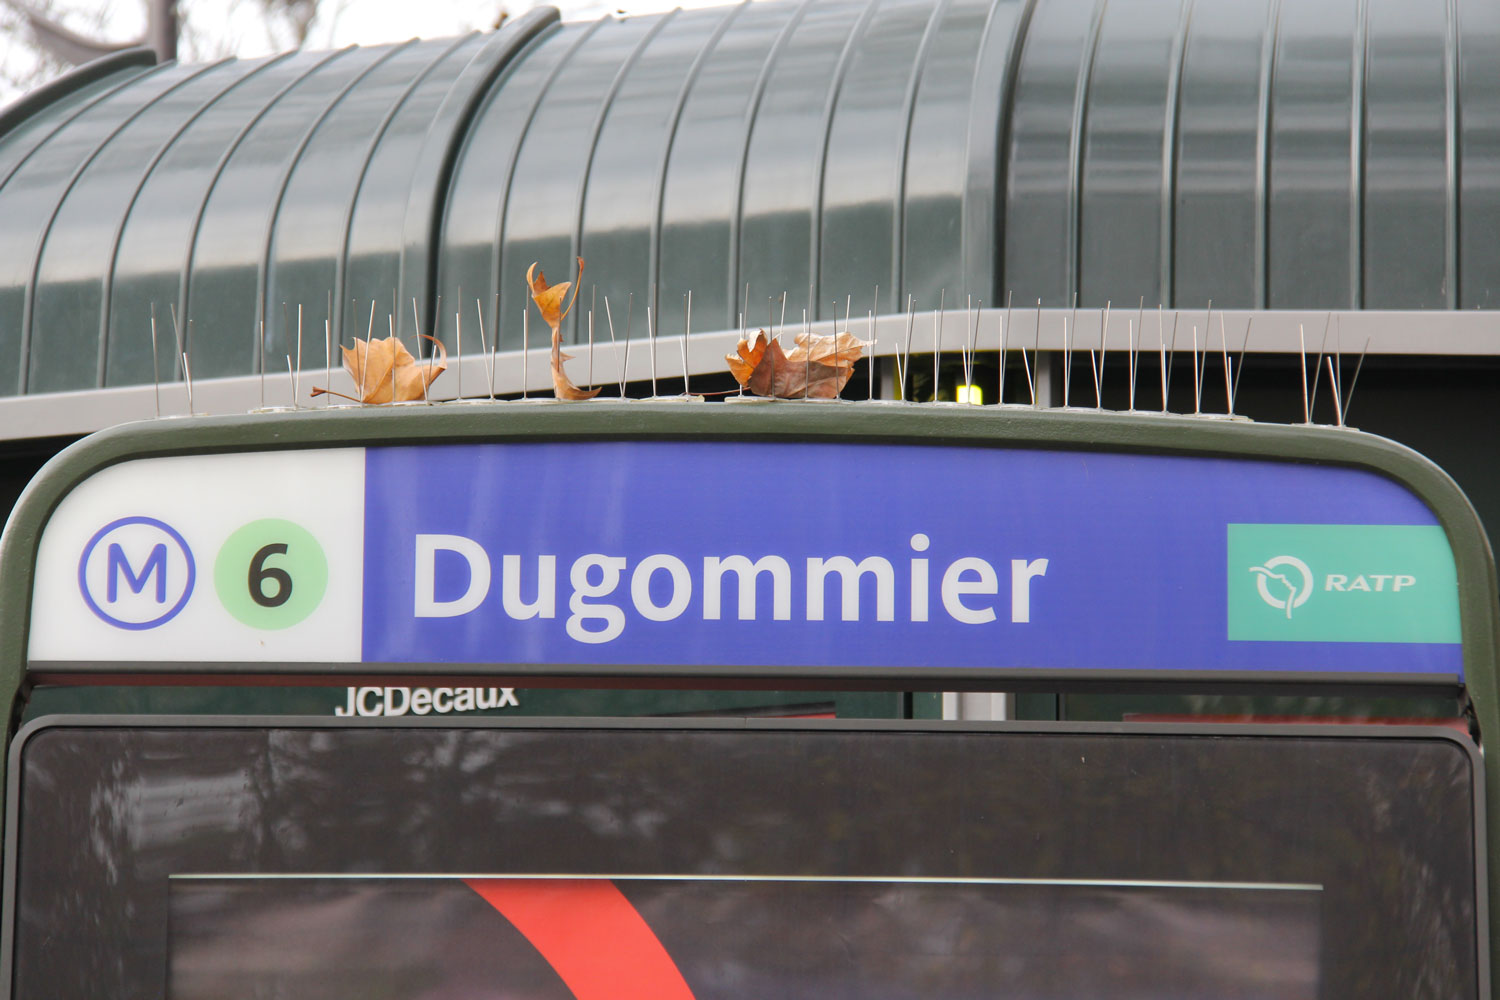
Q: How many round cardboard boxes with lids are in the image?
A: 0